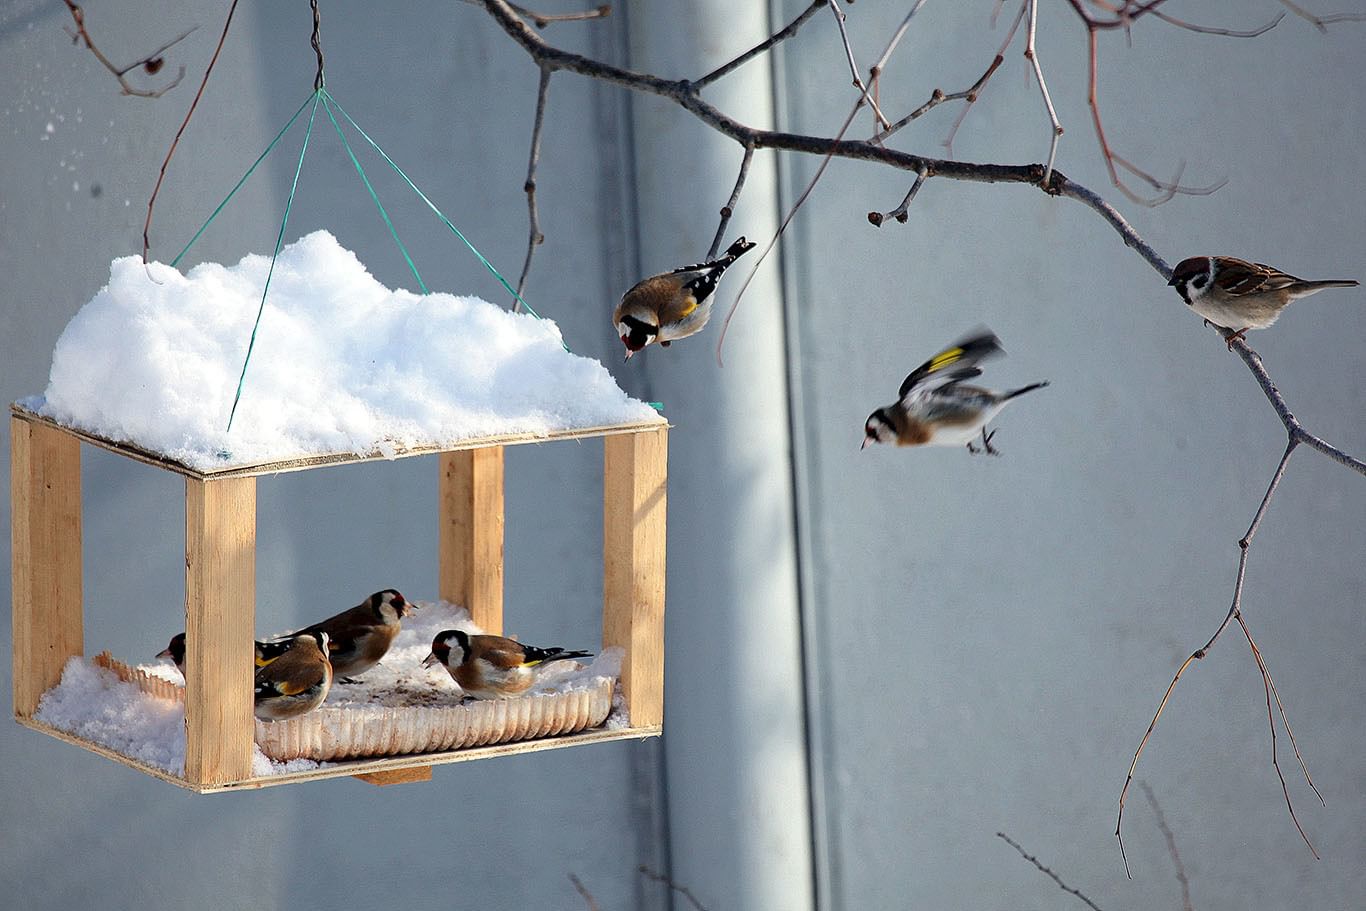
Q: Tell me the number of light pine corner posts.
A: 4